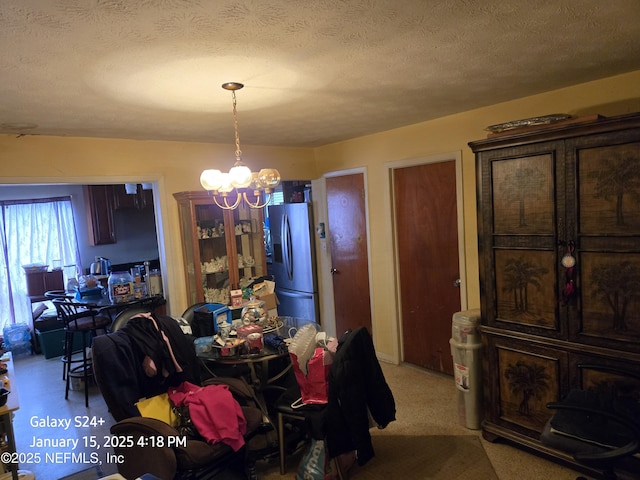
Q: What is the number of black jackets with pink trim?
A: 1